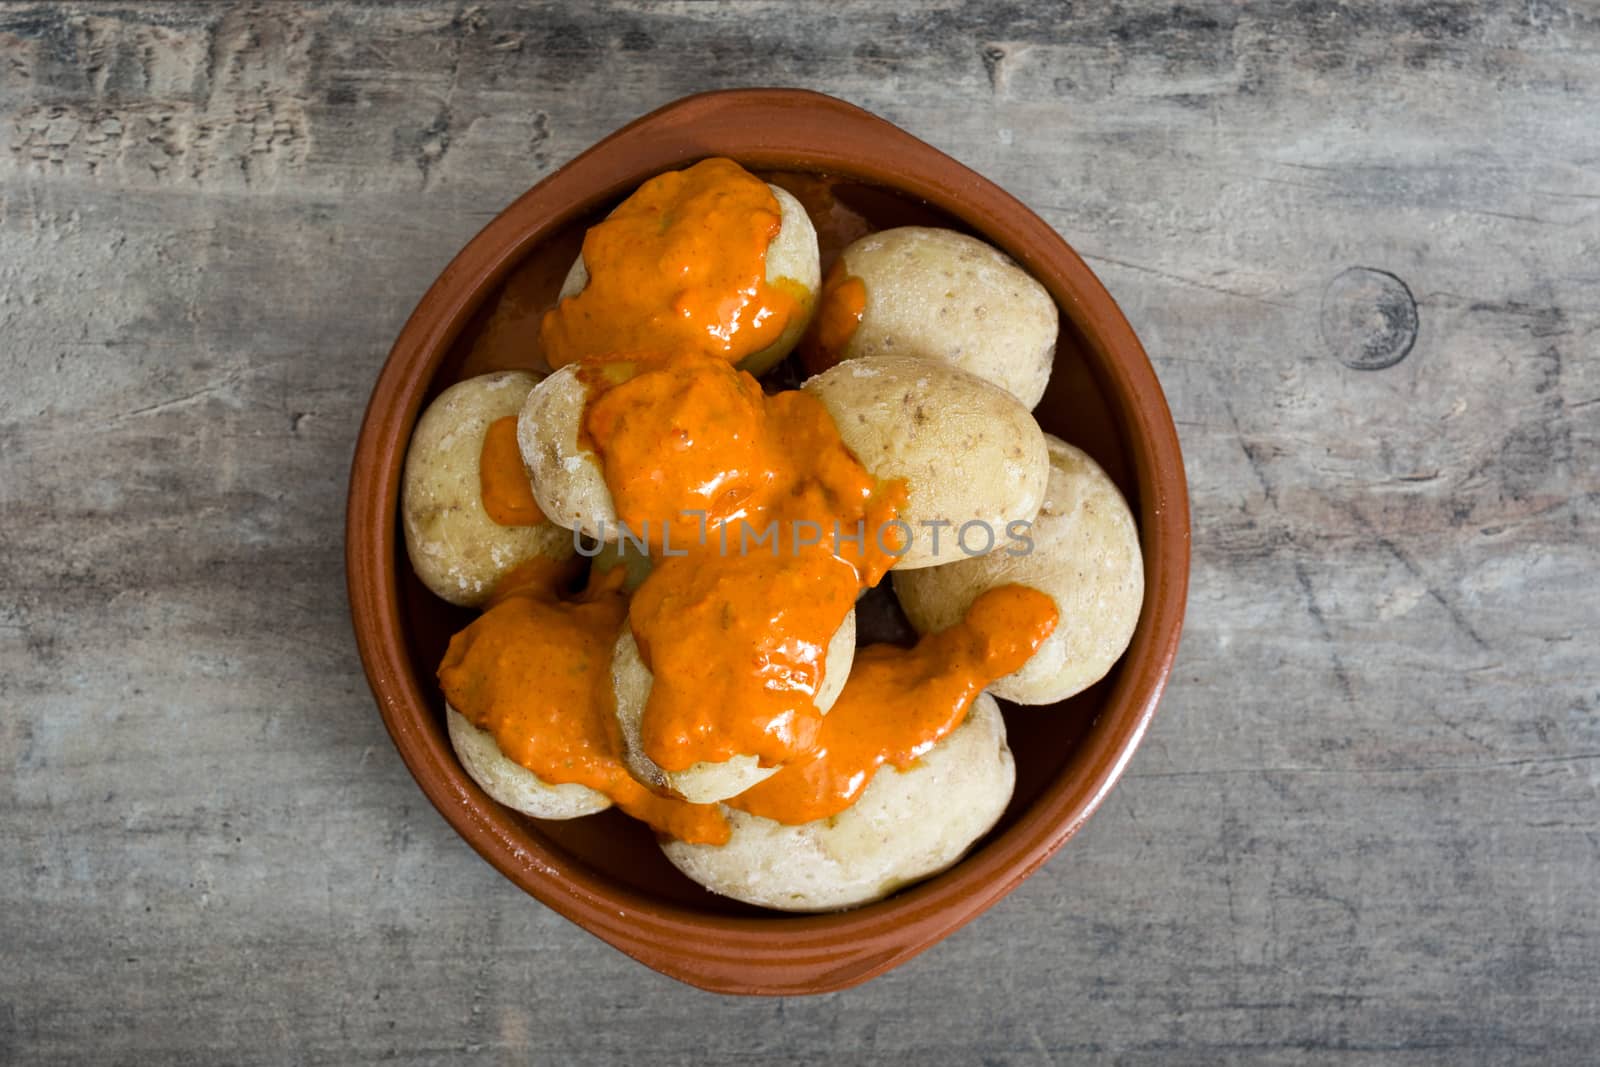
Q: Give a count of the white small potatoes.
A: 9